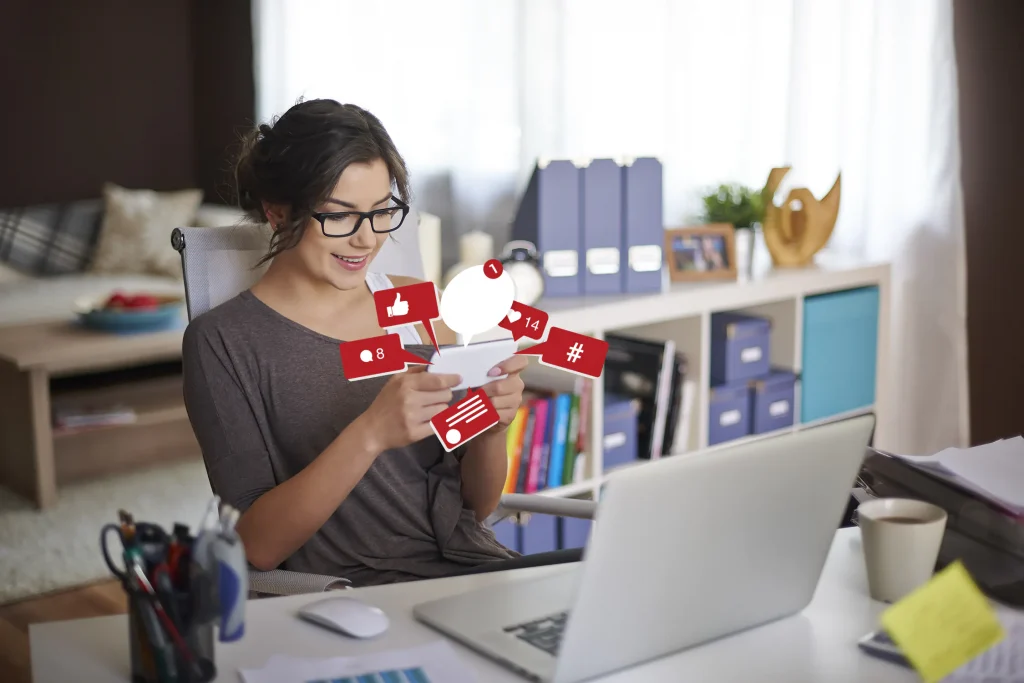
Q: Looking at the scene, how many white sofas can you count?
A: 1